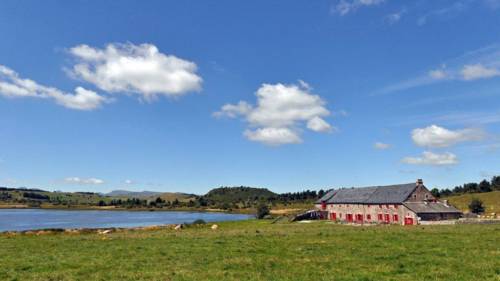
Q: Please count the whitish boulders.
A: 3